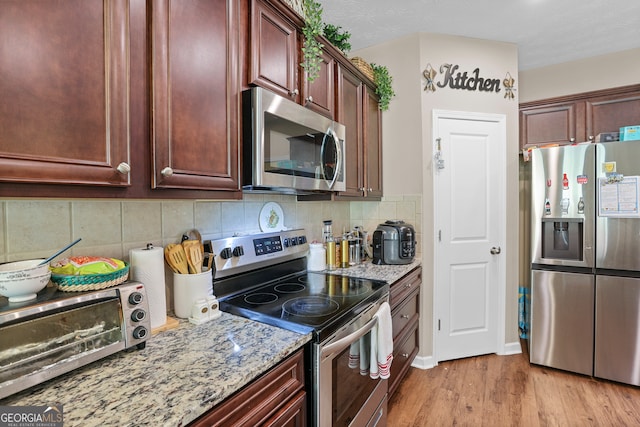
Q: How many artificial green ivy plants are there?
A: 3